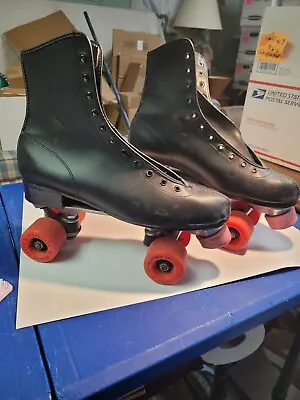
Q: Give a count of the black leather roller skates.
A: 2